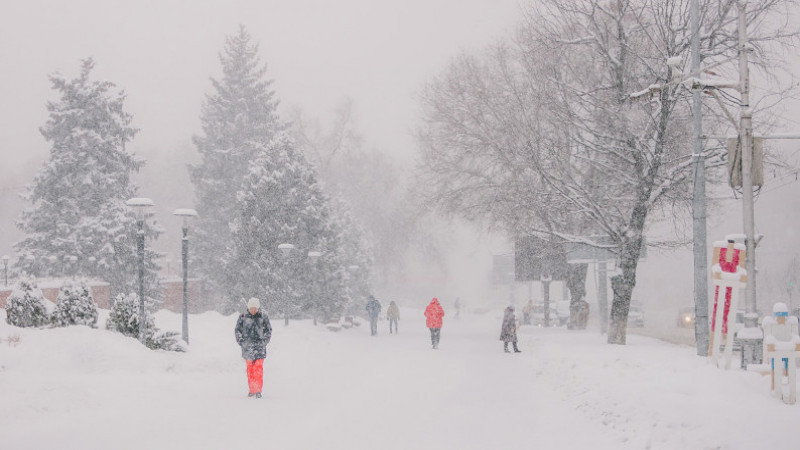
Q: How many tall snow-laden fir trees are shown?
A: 3